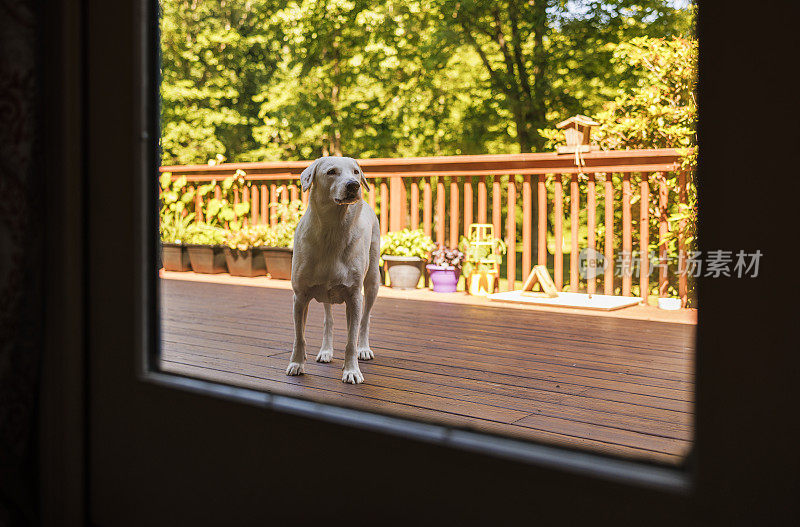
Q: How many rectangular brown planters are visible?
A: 4